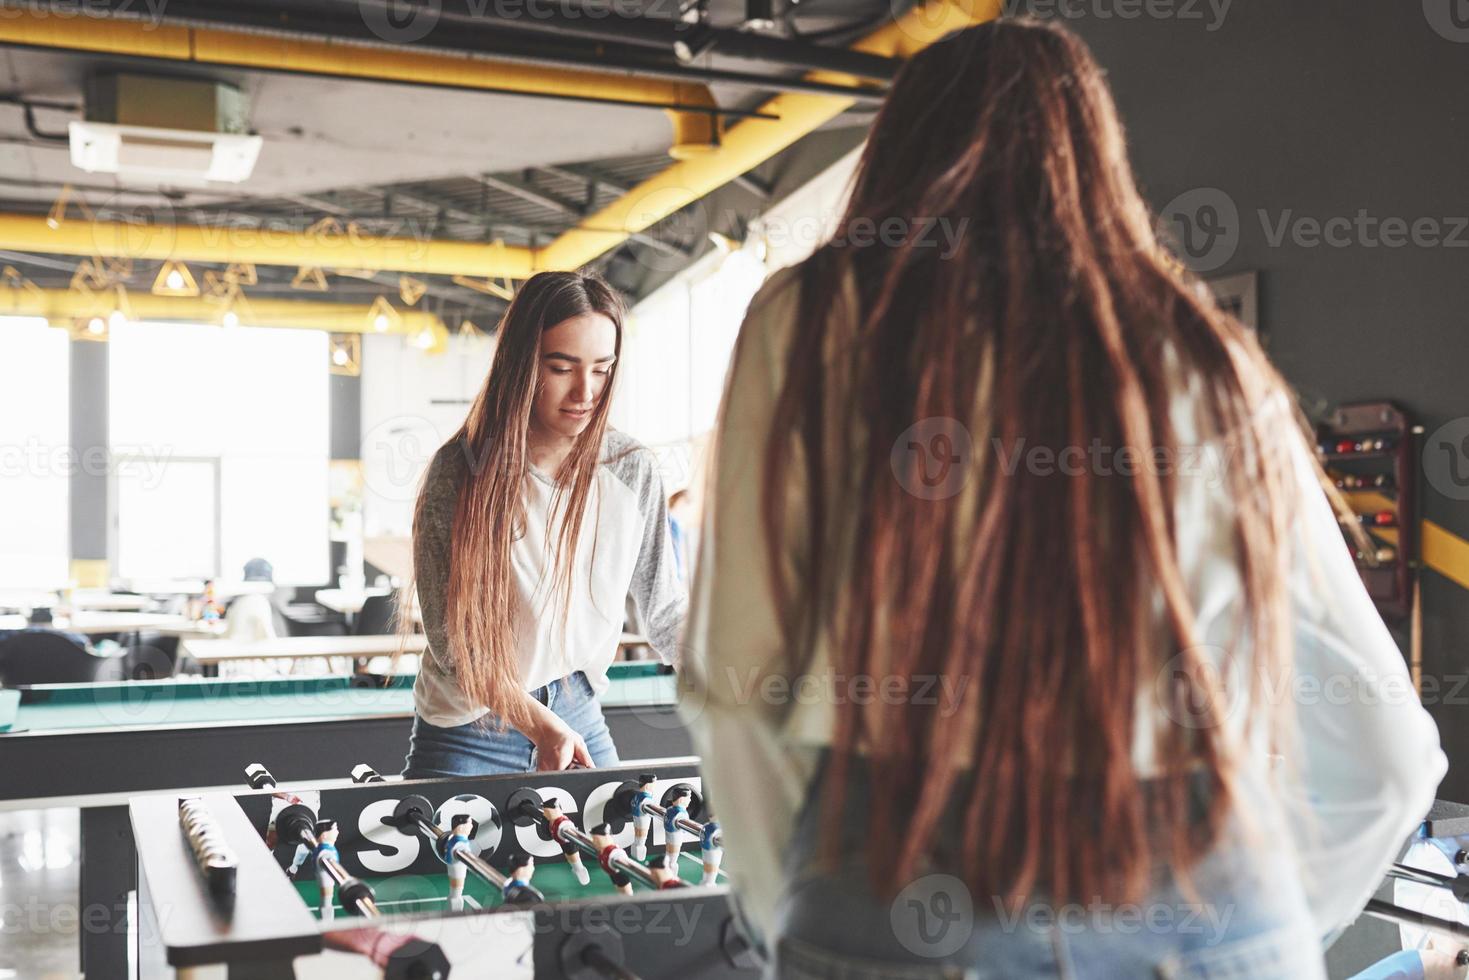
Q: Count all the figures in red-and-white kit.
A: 3